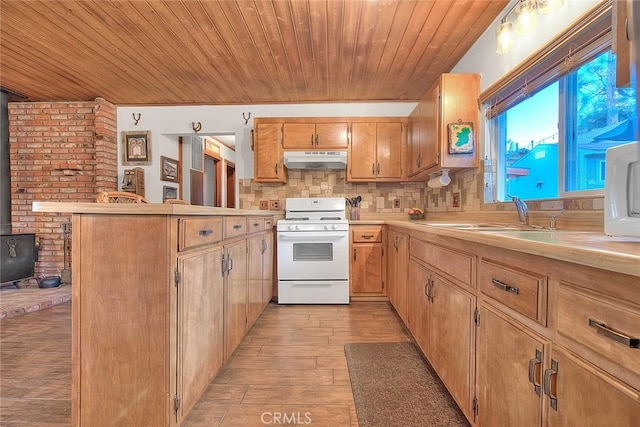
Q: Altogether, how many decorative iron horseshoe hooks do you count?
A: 3